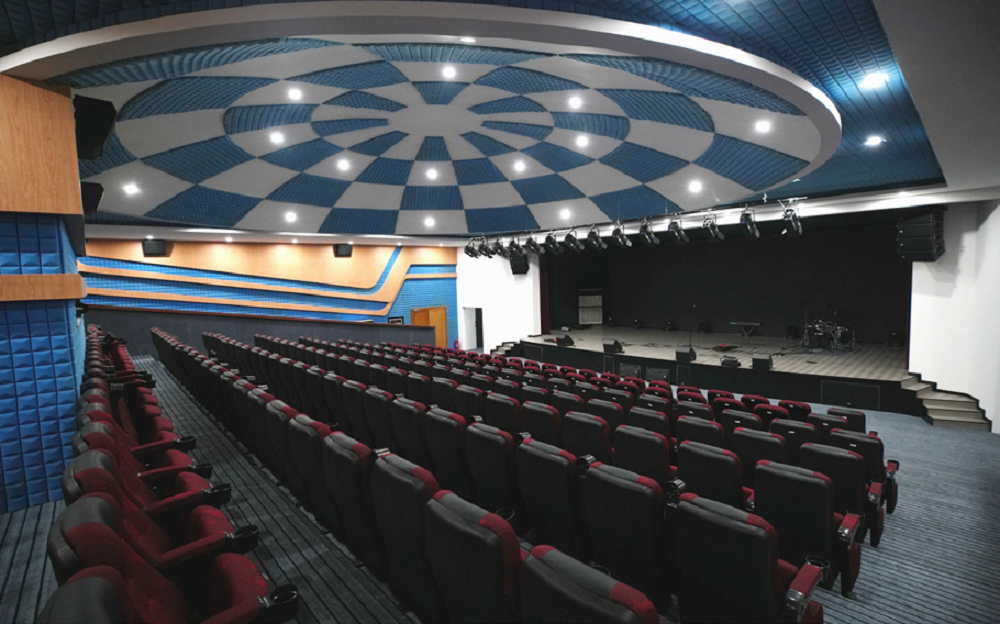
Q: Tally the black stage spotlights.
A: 14